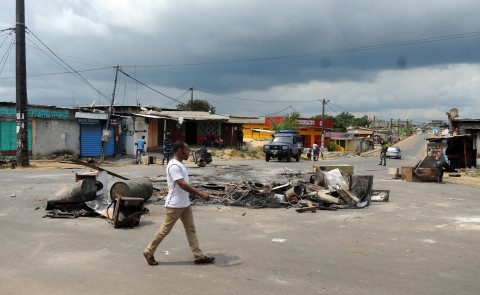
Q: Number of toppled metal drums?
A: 2